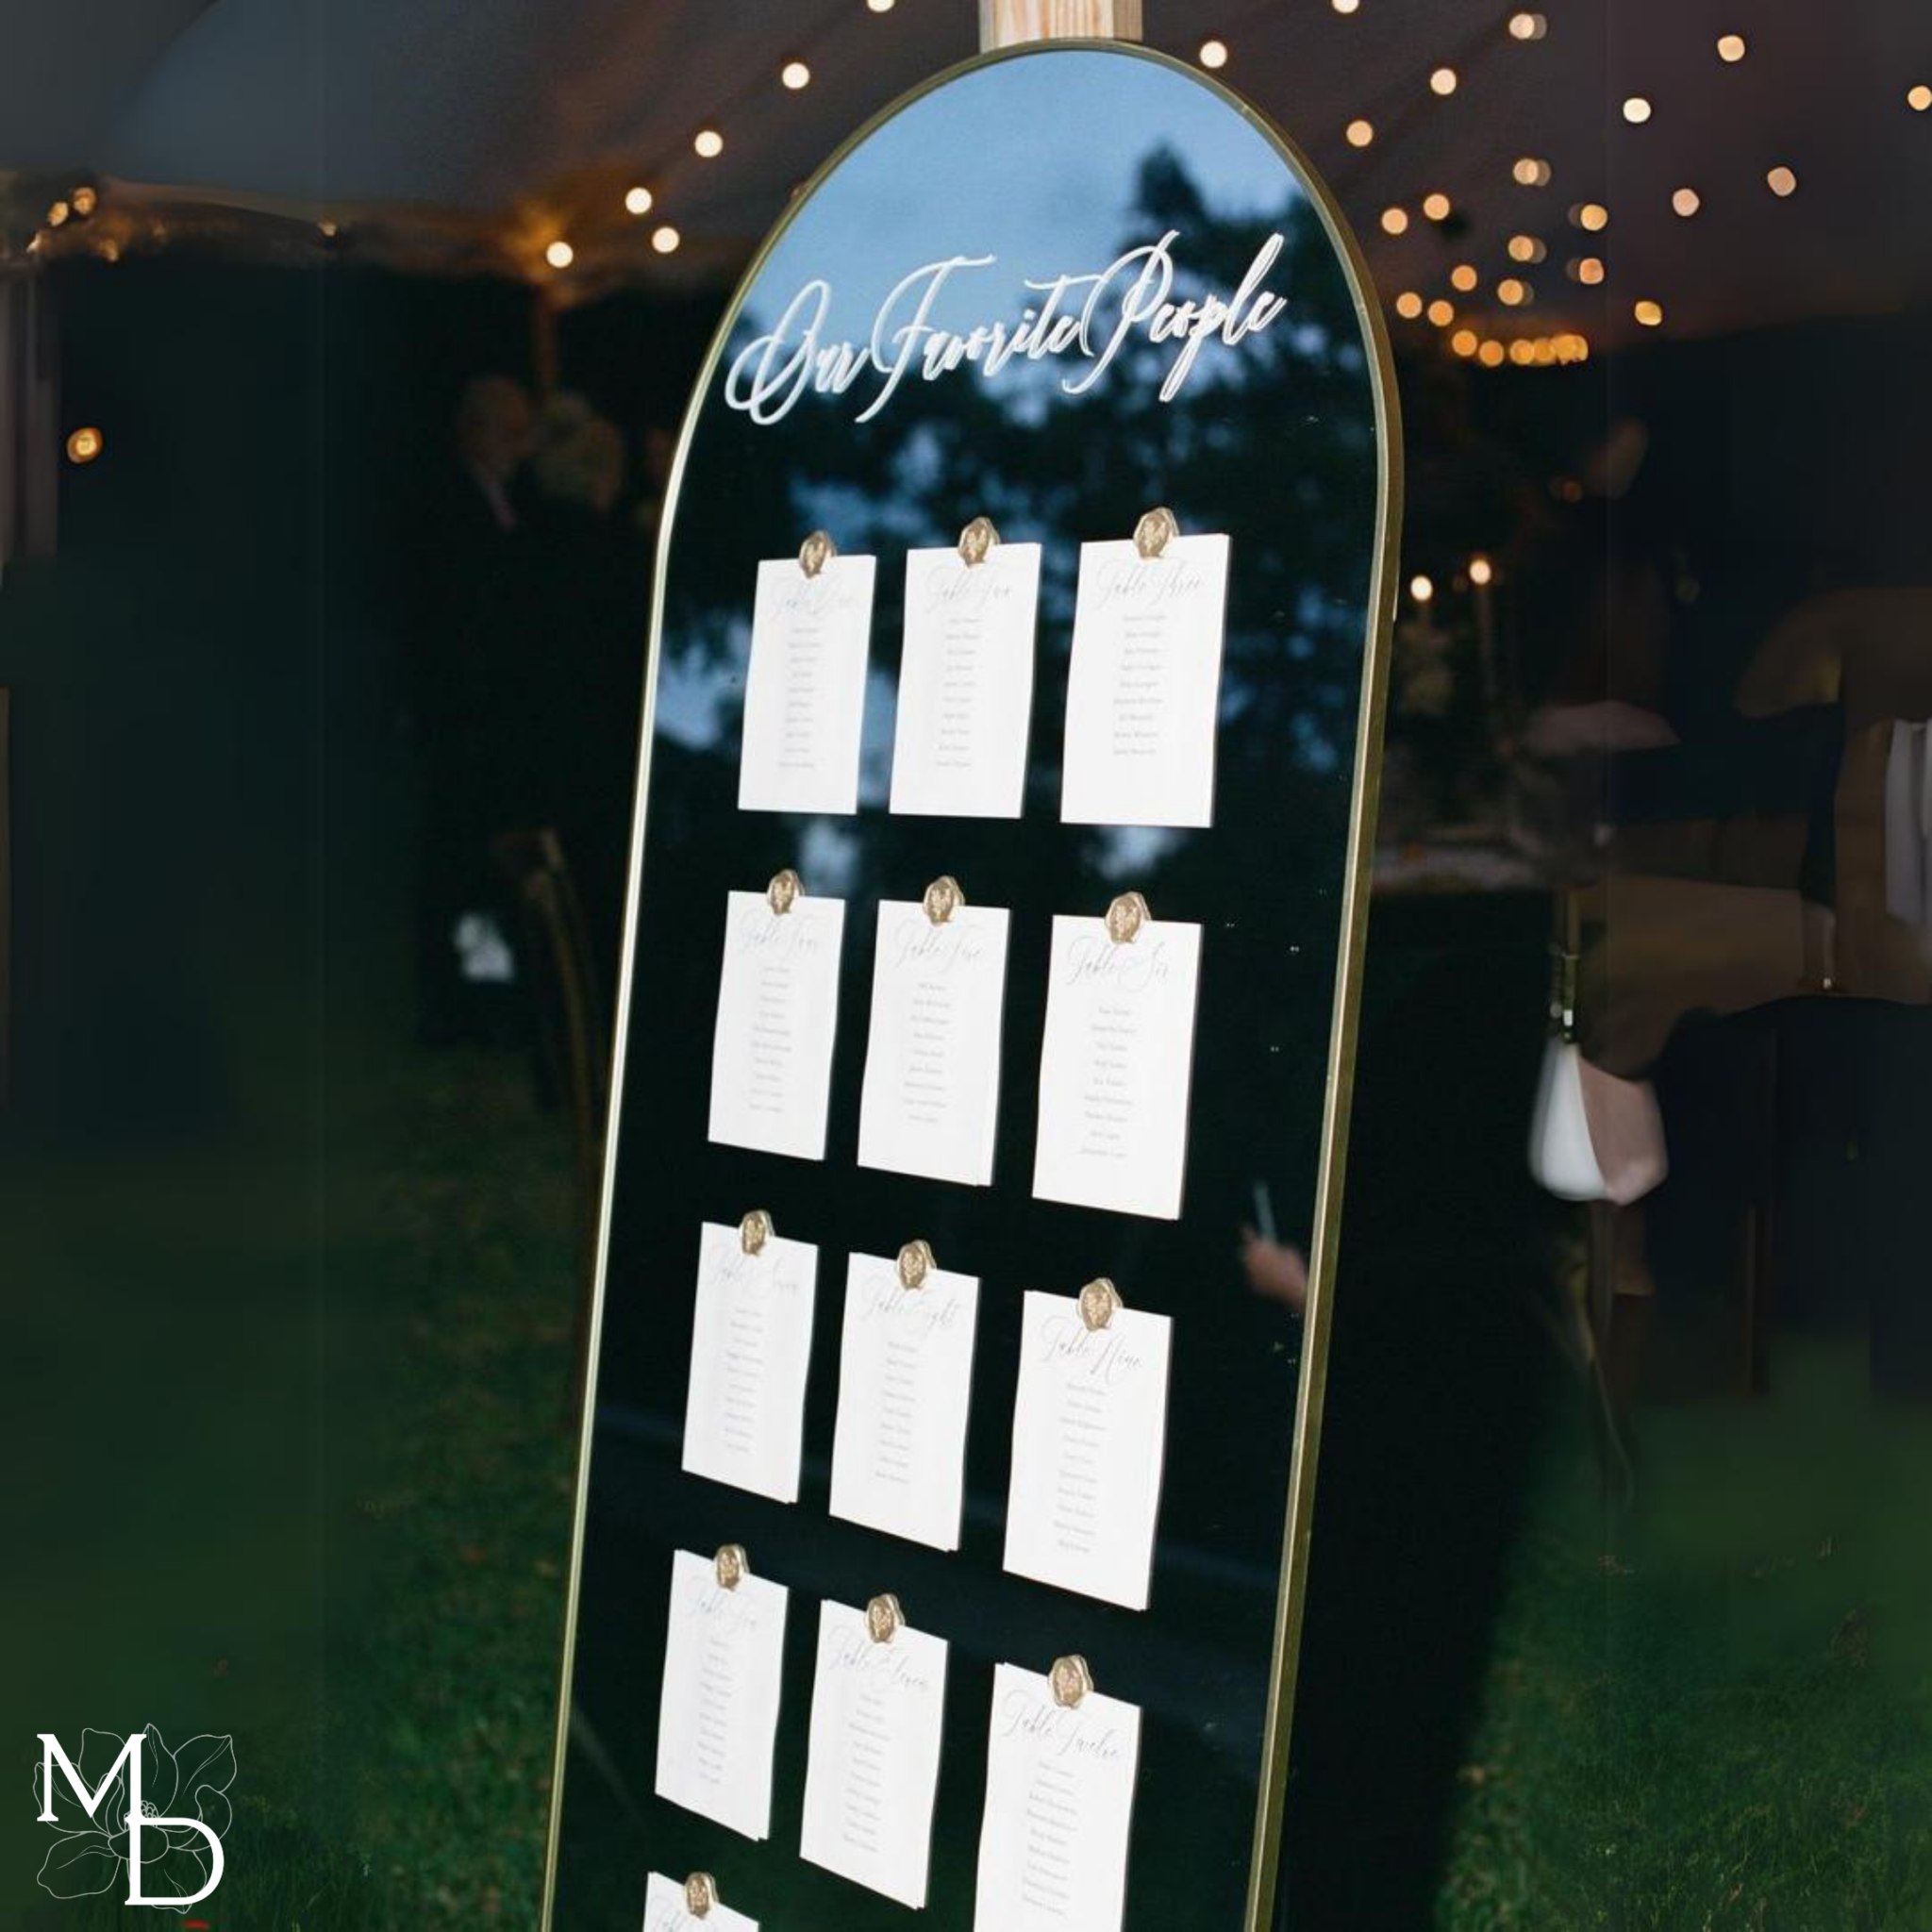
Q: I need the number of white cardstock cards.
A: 13